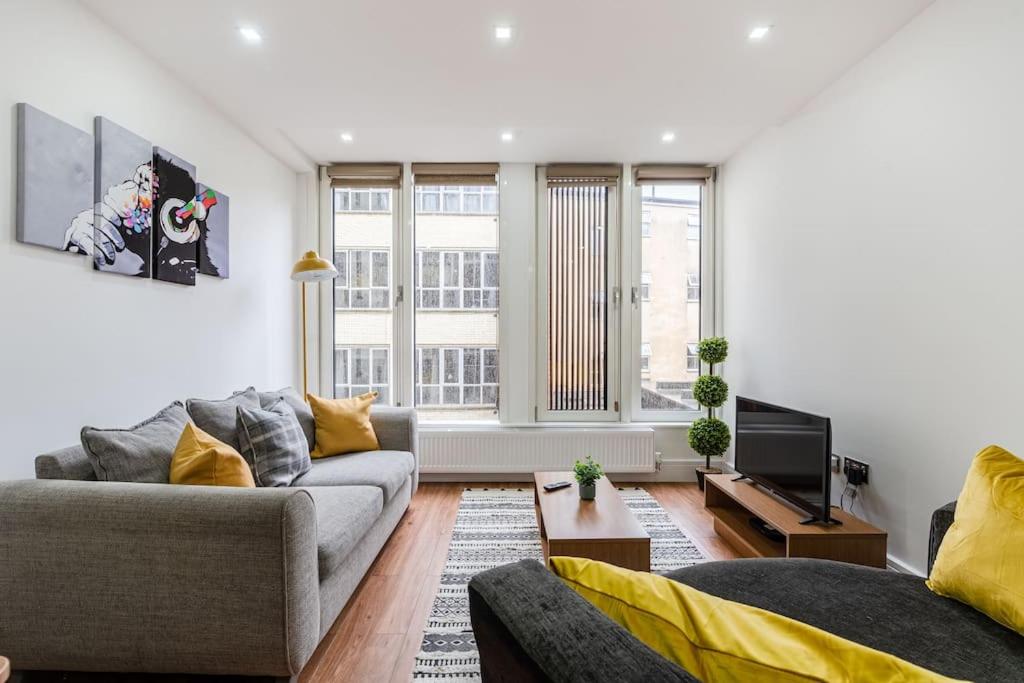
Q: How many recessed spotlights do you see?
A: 6